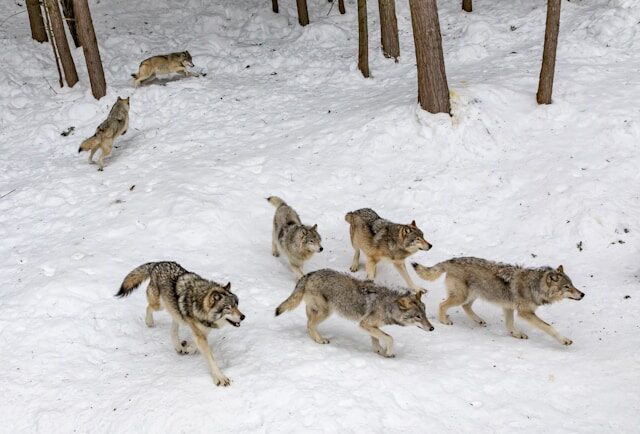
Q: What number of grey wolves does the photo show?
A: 7